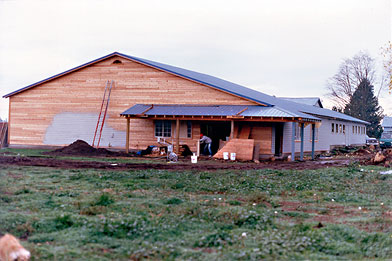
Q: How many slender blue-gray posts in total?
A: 3